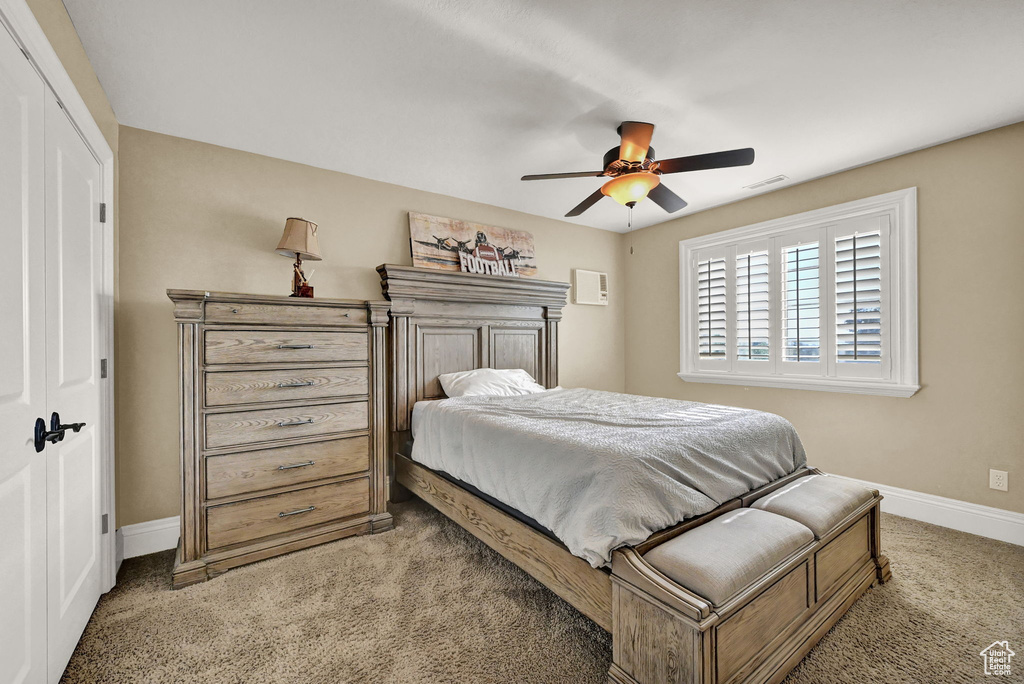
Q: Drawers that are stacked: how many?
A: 6